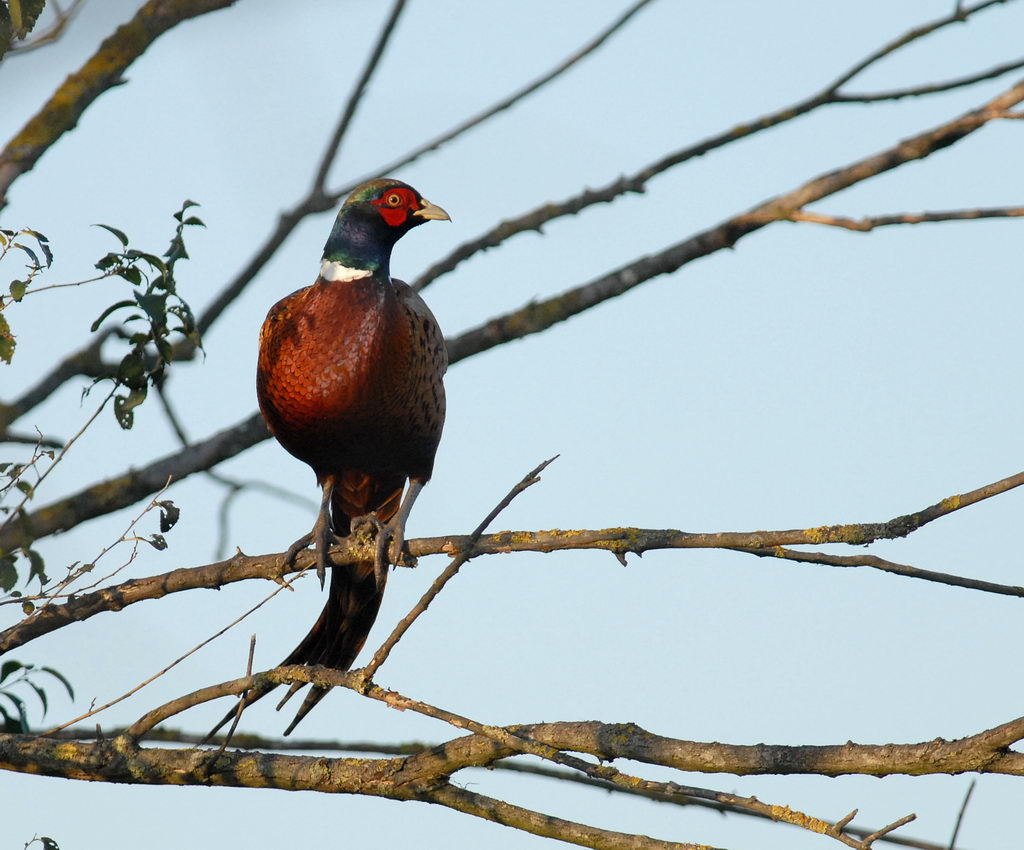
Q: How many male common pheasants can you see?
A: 1